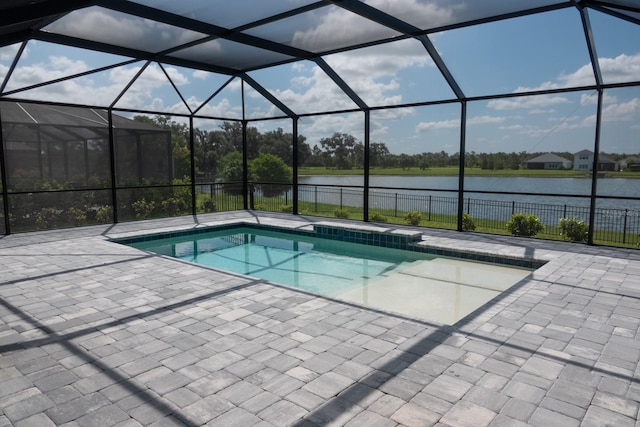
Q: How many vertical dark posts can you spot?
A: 8